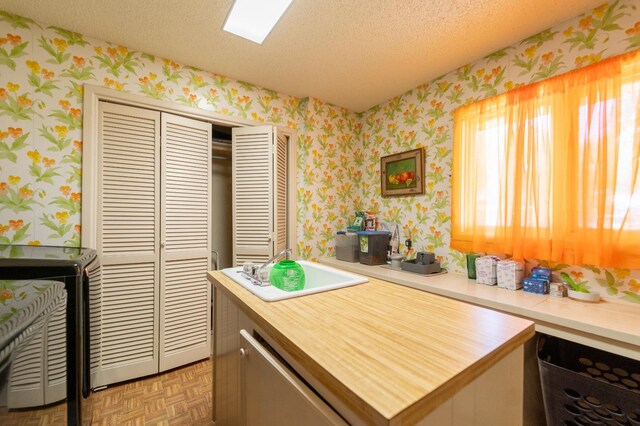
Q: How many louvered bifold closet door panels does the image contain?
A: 4